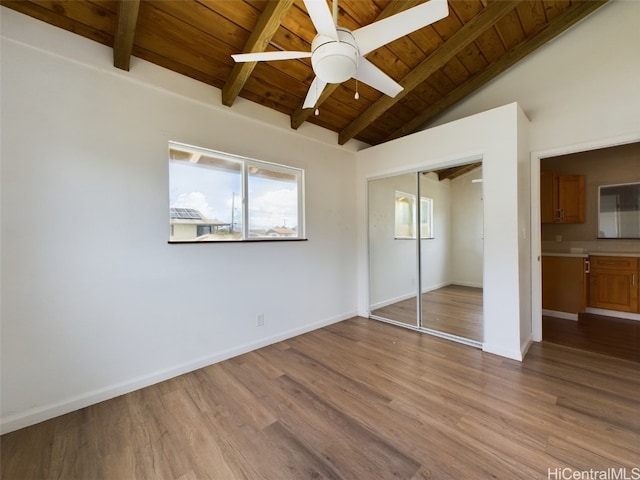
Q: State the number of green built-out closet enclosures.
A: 0